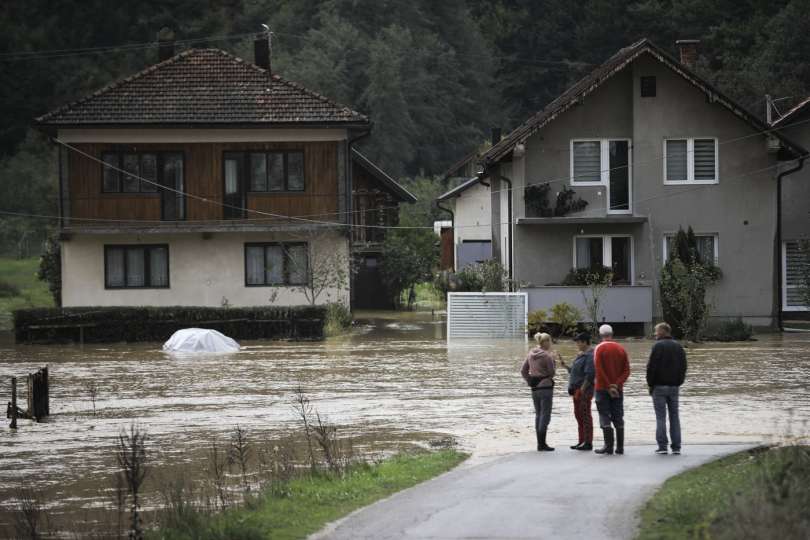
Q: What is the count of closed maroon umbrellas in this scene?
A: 0